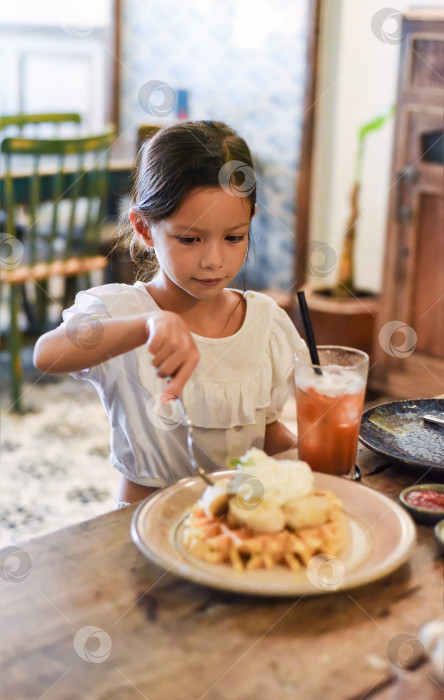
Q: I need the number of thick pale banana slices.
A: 2